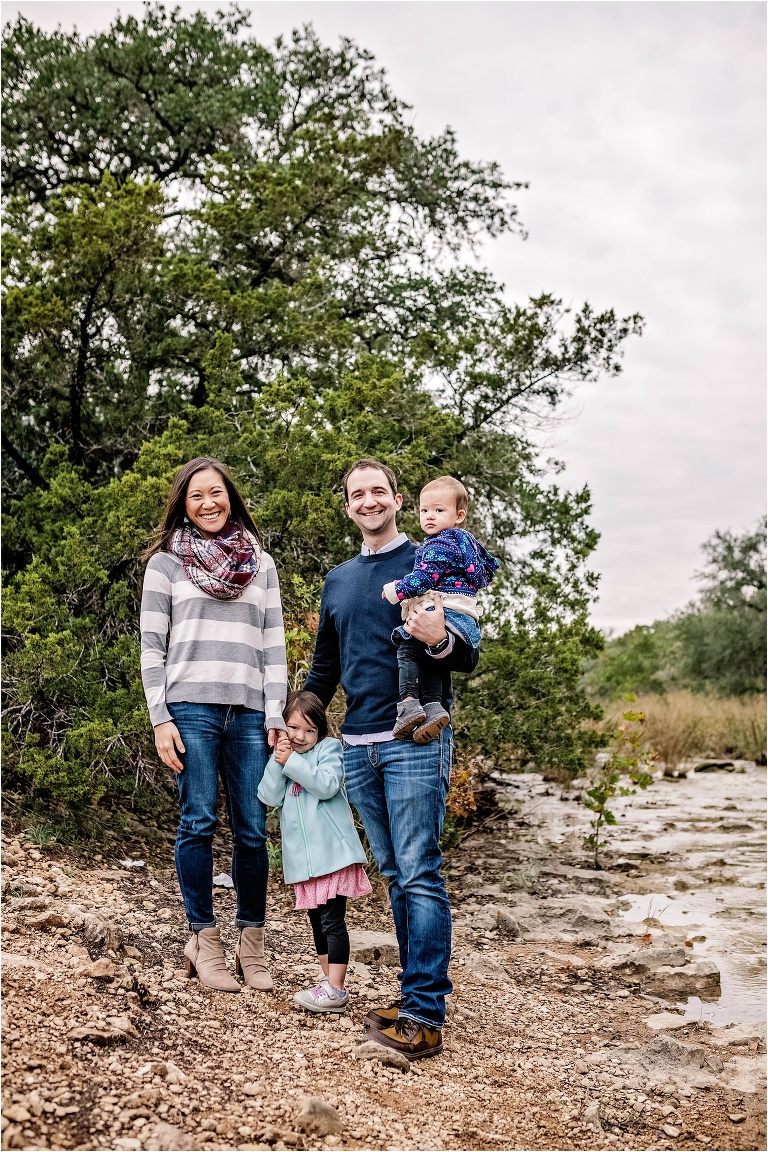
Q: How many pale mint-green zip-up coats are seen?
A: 1